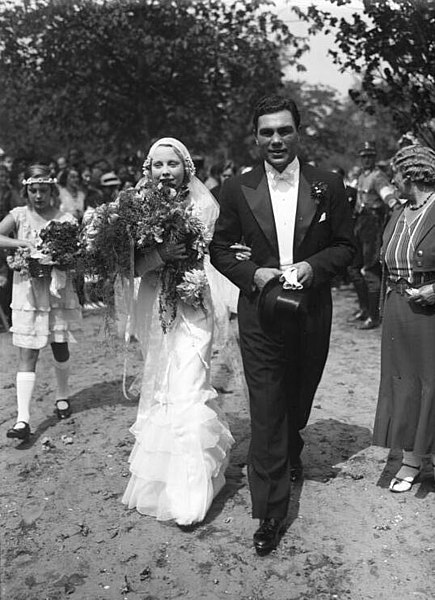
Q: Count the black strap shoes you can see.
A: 2